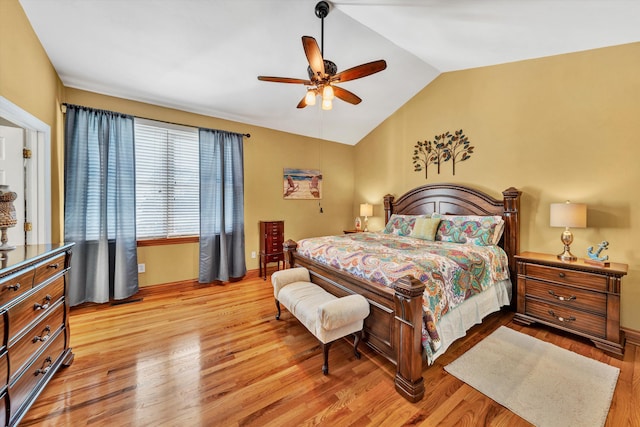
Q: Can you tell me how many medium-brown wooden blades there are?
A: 5